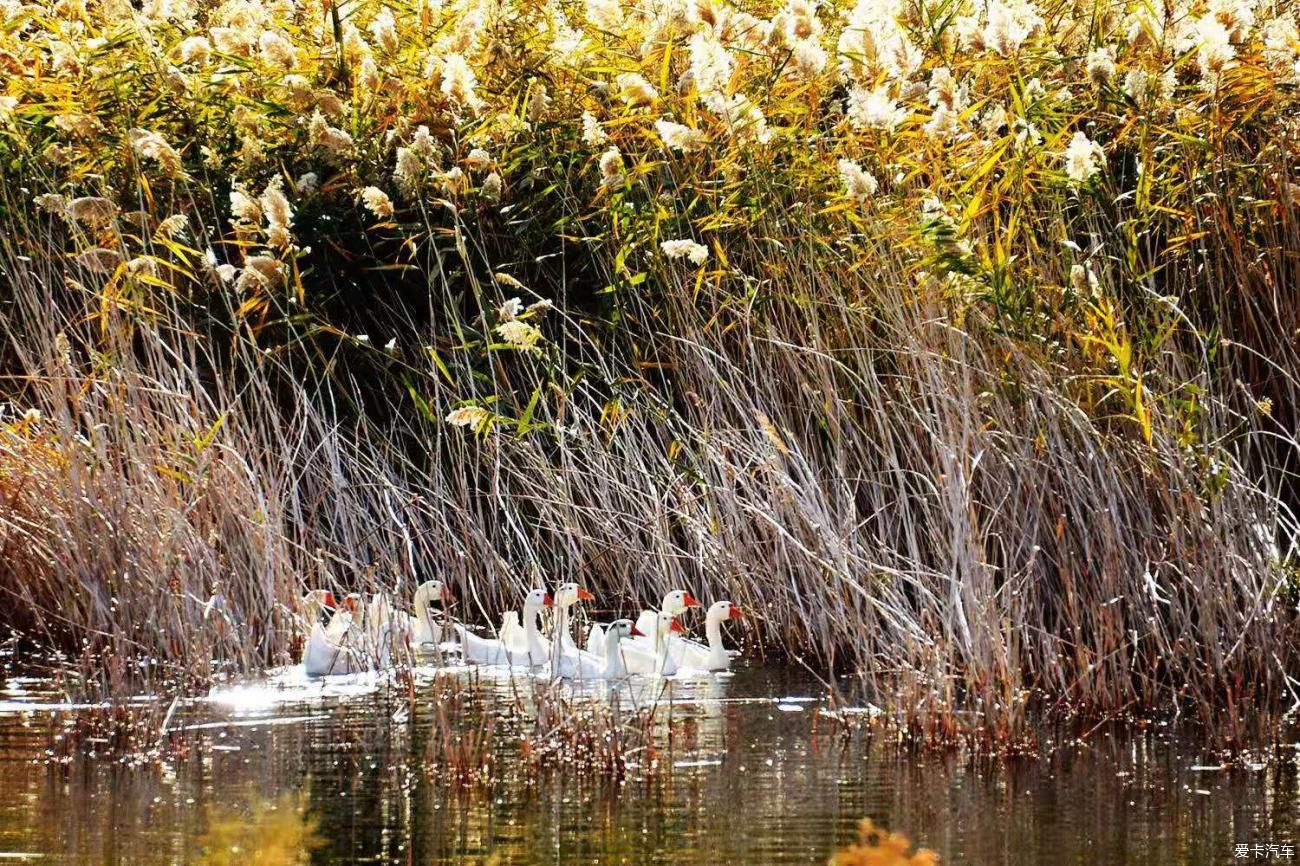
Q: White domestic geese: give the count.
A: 9